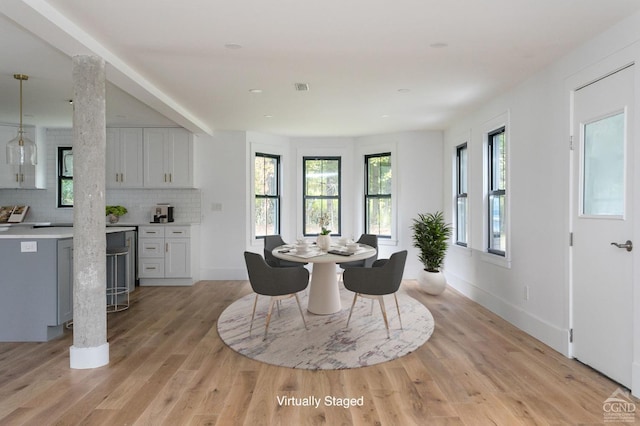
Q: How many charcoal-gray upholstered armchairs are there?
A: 4